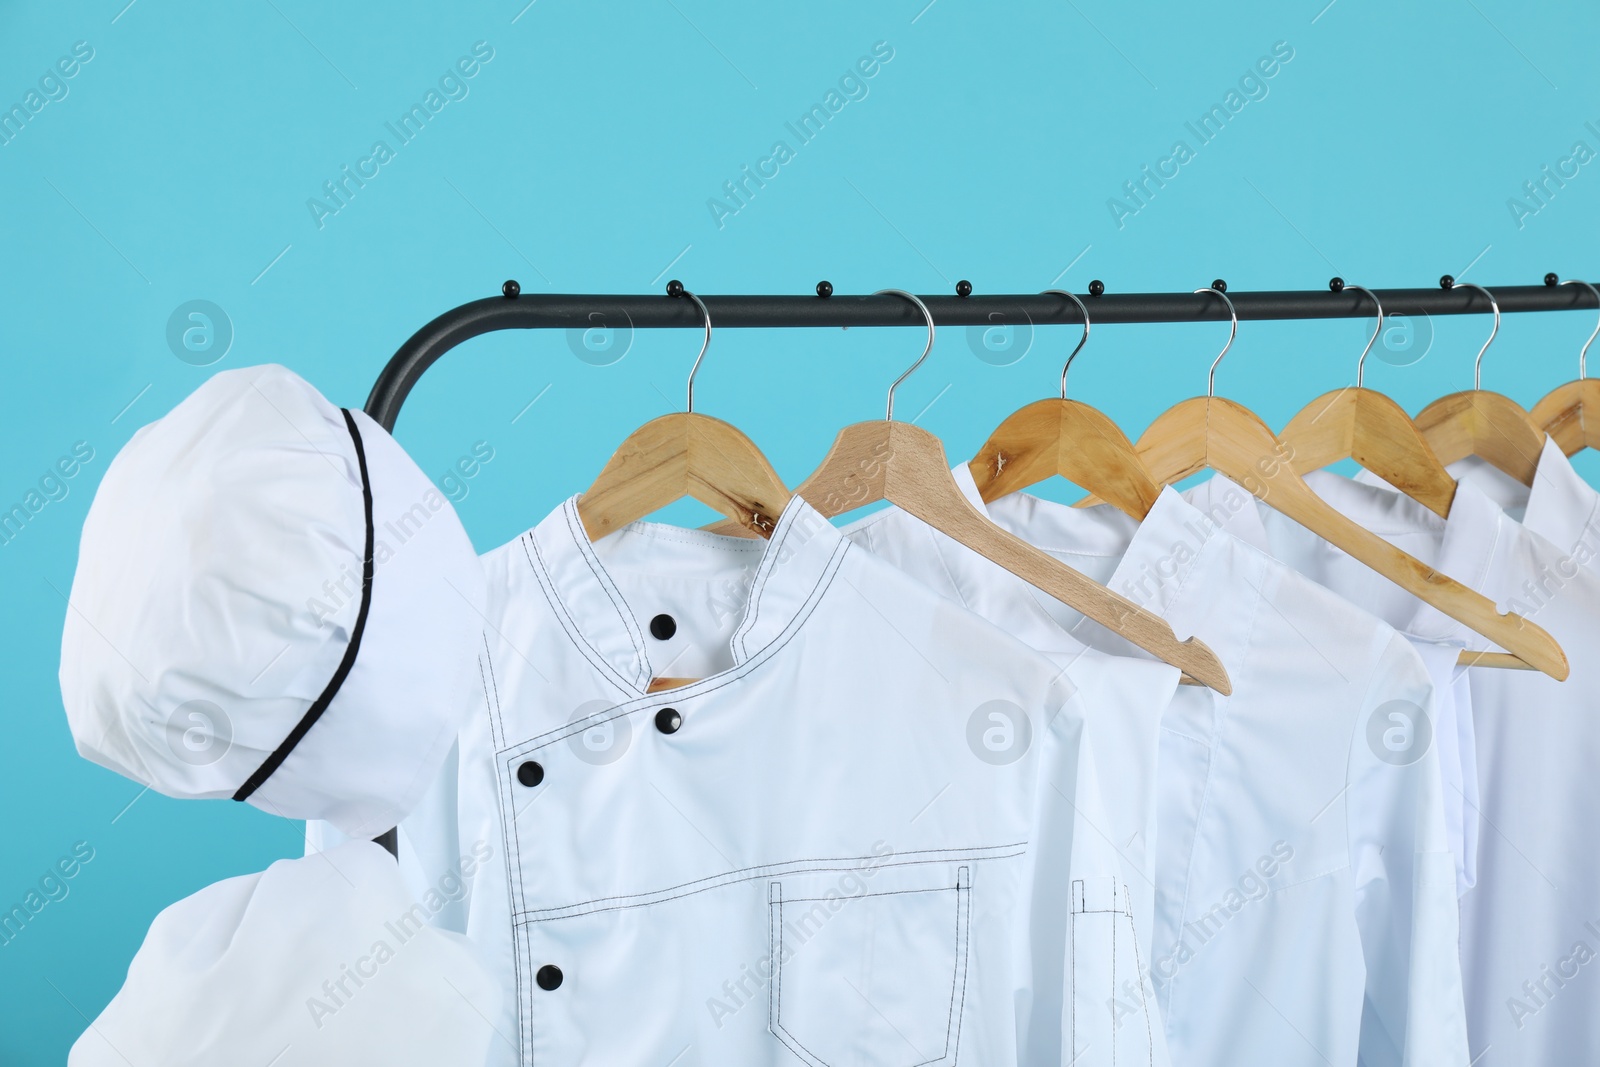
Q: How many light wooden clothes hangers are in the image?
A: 7